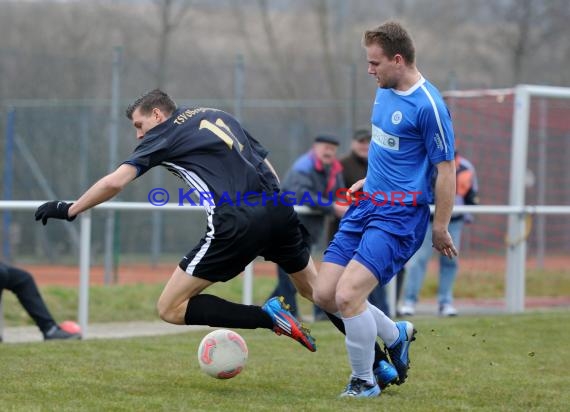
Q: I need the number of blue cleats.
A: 4